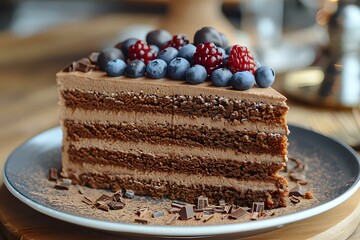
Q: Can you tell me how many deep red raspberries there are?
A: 4